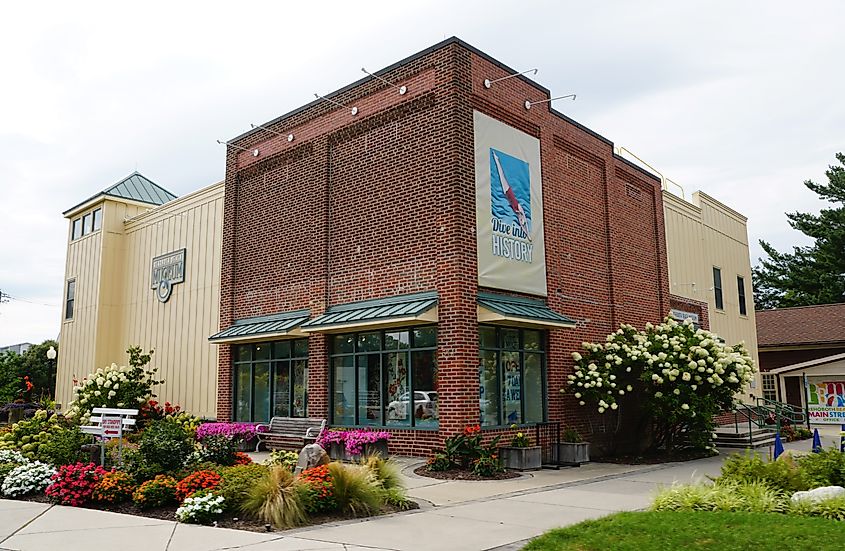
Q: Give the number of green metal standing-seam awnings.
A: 3